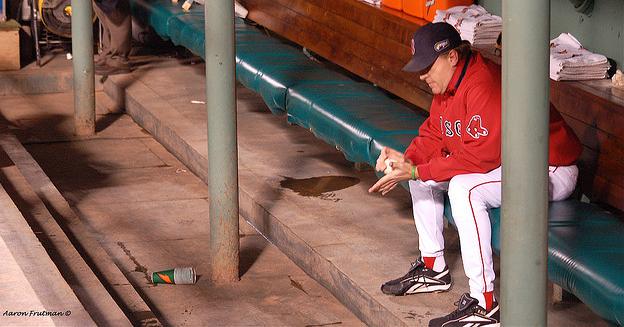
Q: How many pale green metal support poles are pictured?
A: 3